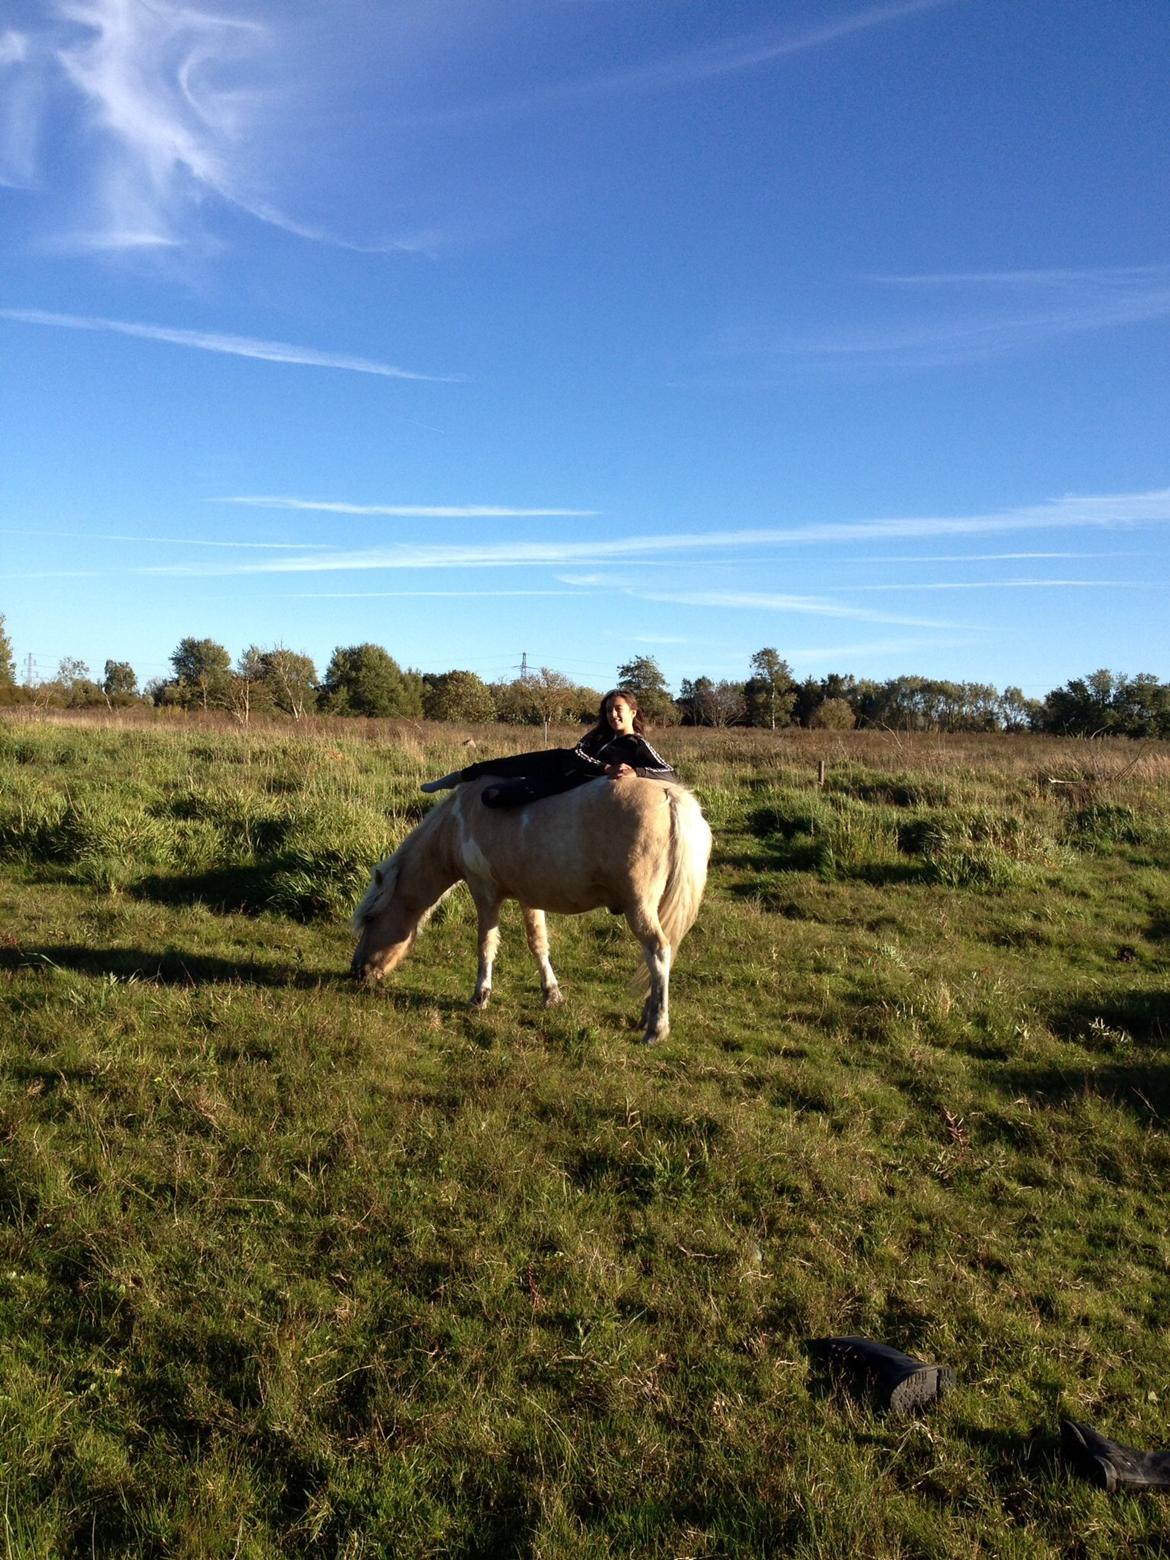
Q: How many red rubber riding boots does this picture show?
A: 0